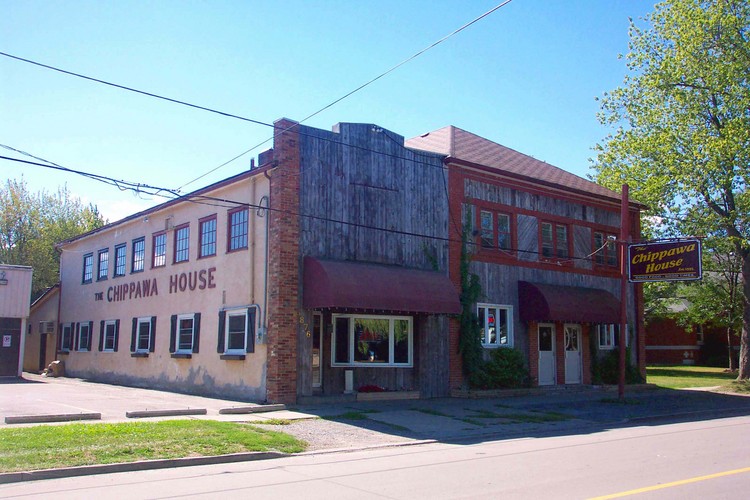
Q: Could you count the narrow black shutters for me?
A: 12